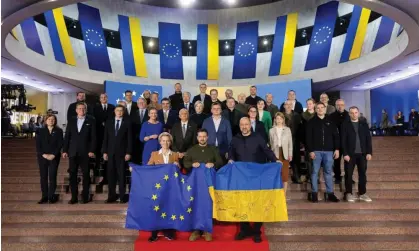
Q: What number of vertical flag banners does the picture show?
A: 11